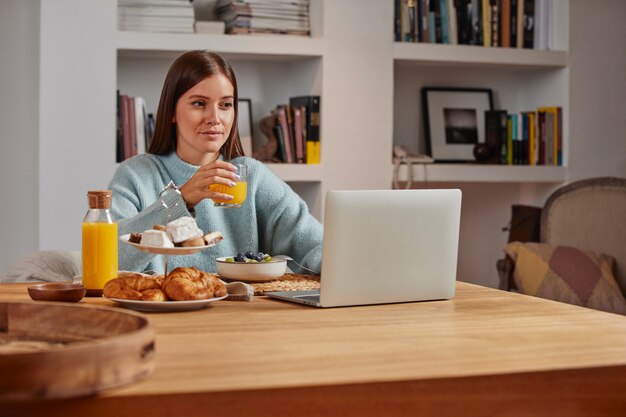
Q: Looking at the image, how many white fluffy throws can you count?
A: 1